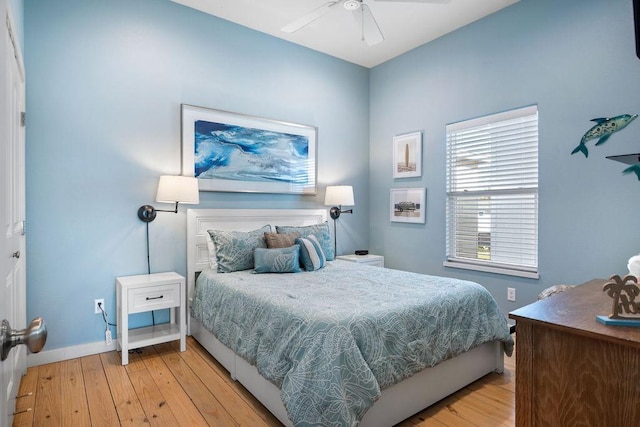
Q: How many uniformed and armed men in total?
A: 0